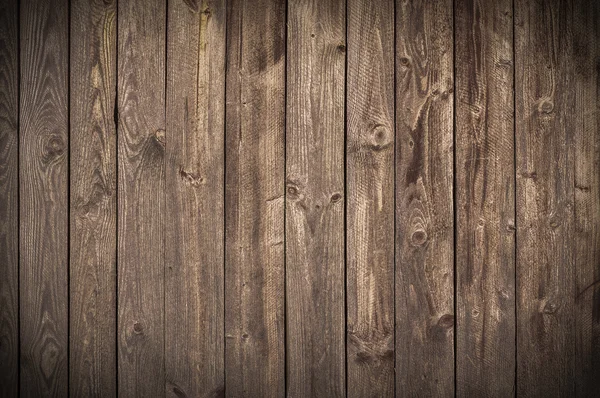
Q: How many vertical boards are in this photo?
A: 12